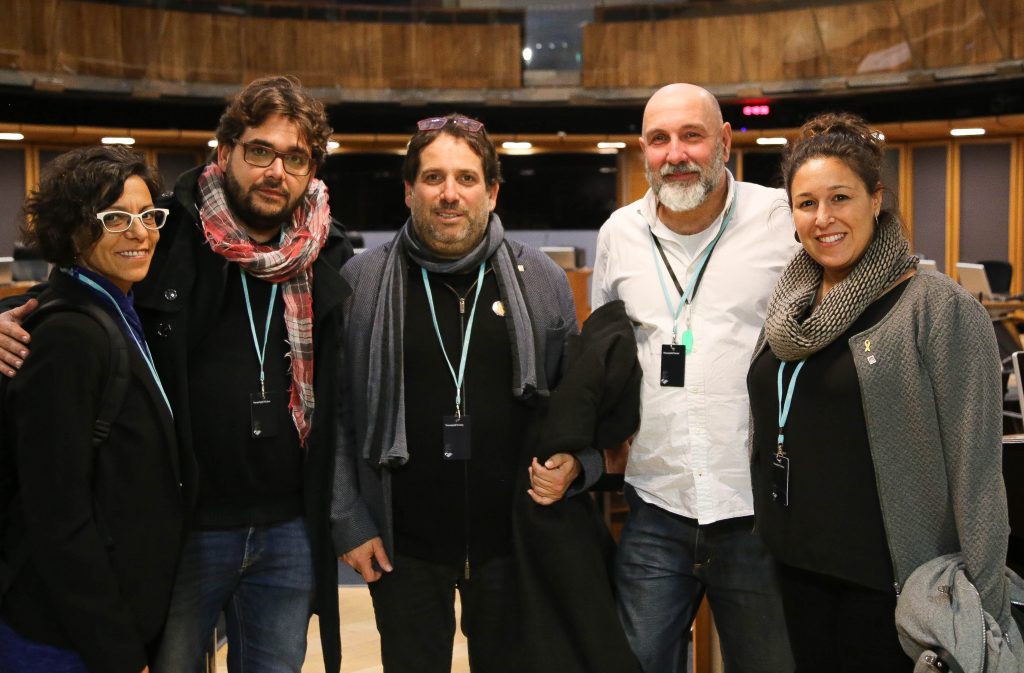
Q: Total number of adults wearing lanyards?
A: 5